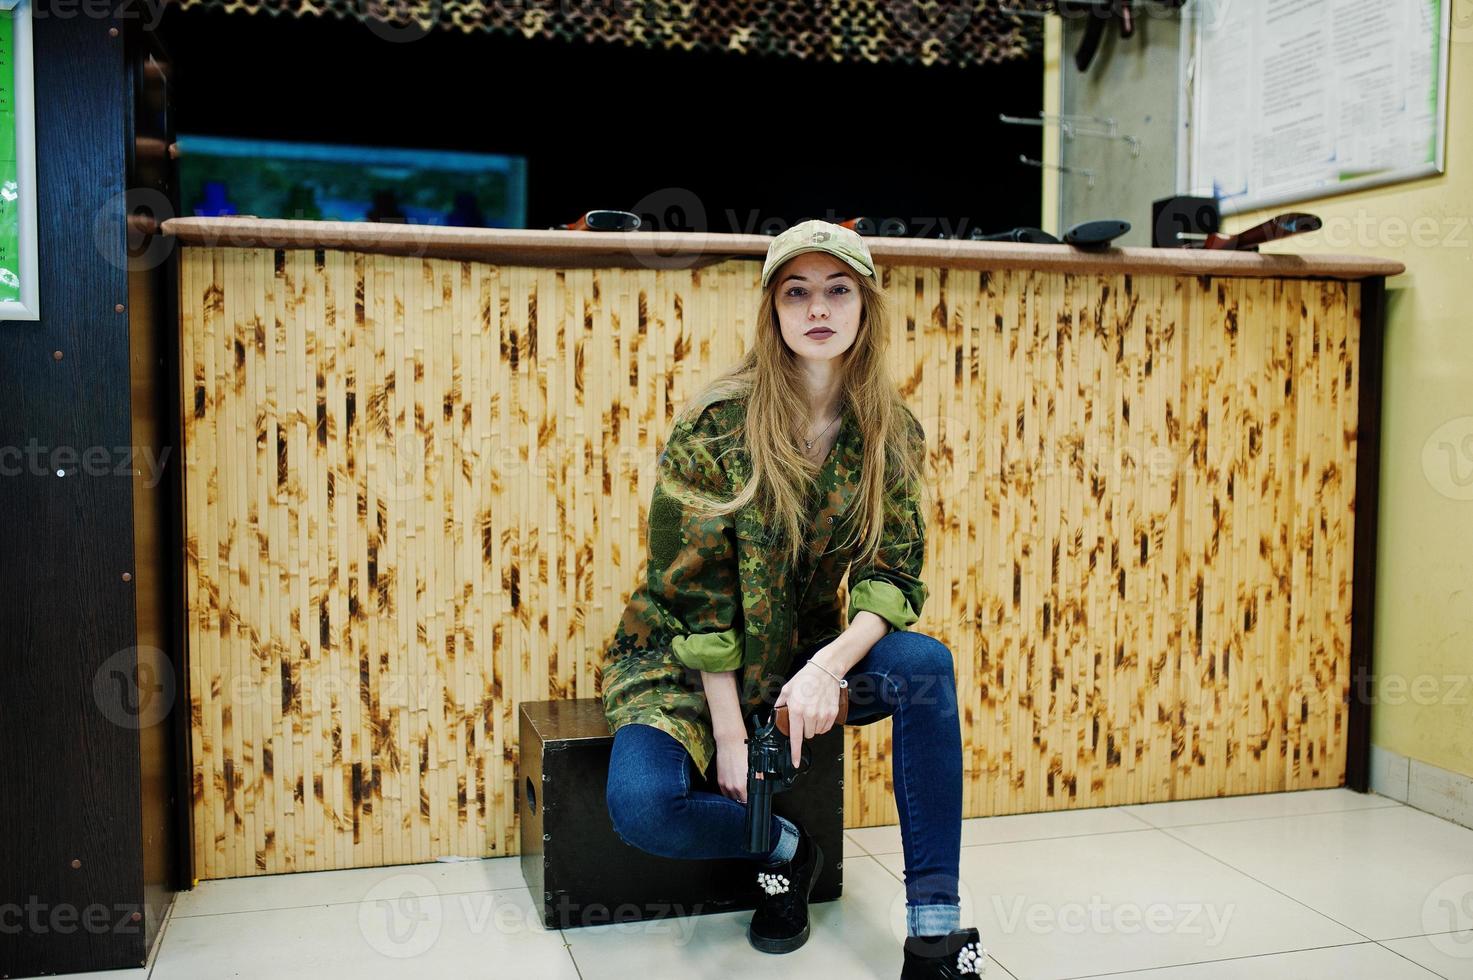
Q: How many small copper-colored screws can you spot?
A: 6